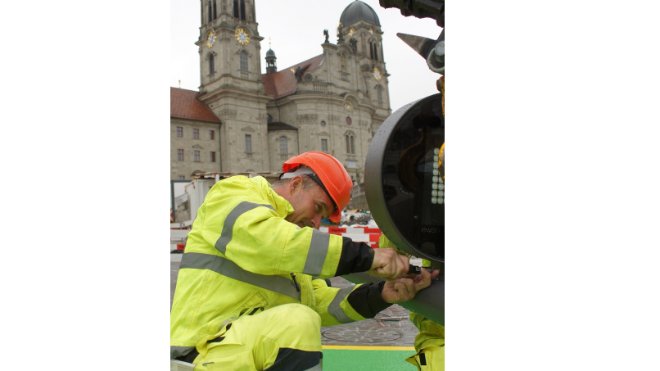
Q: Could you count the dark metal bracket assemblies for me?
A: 1